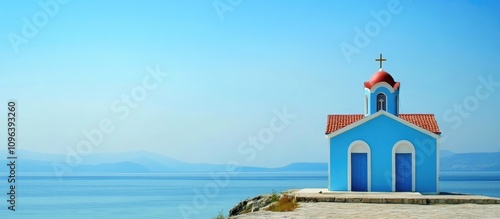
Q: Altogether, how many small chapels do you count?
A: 1